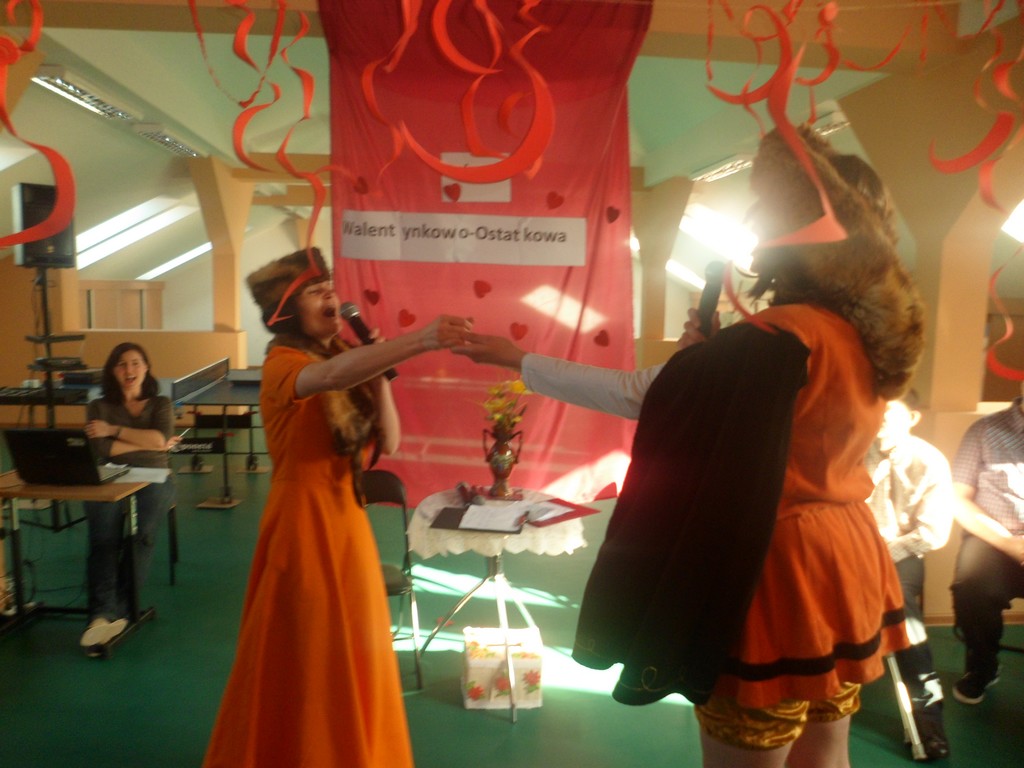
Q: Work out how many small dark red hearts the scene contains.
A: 9